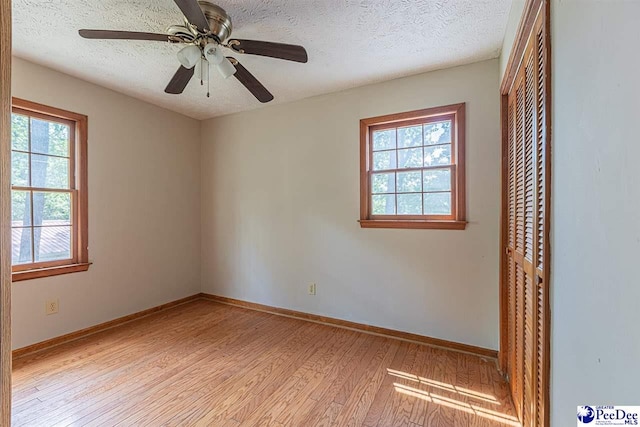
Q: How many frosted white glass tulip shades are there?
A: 4